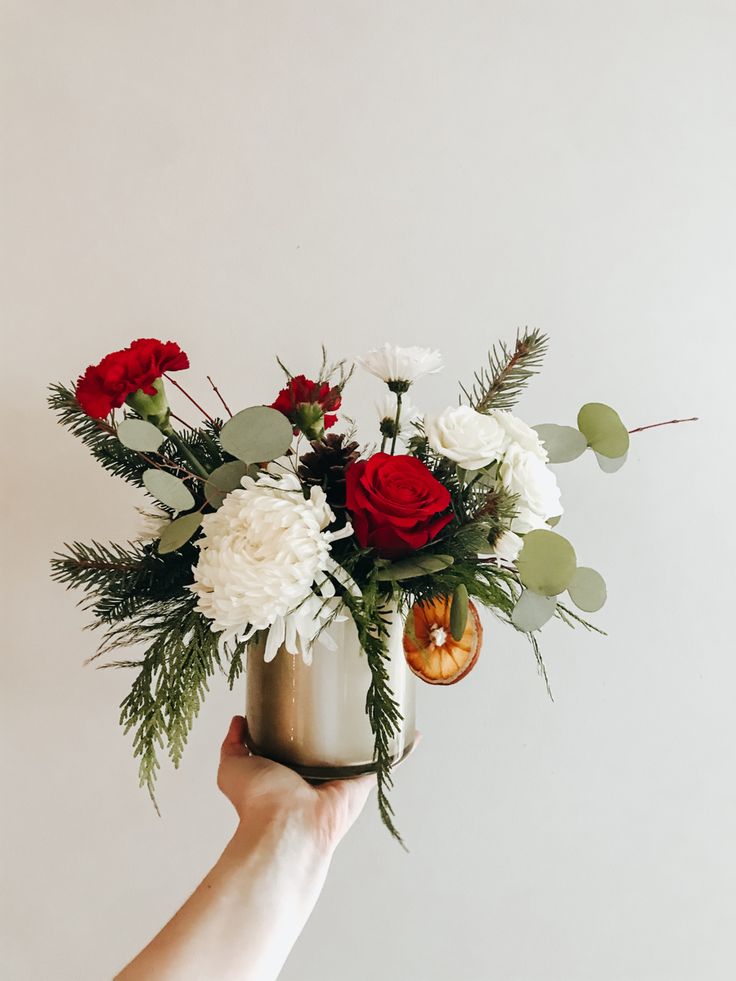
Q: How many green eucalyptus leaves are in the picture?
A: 13